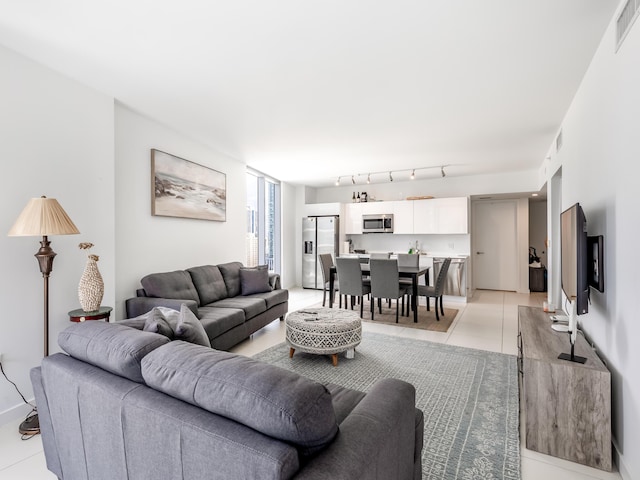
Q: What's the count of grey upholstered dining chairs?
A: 6